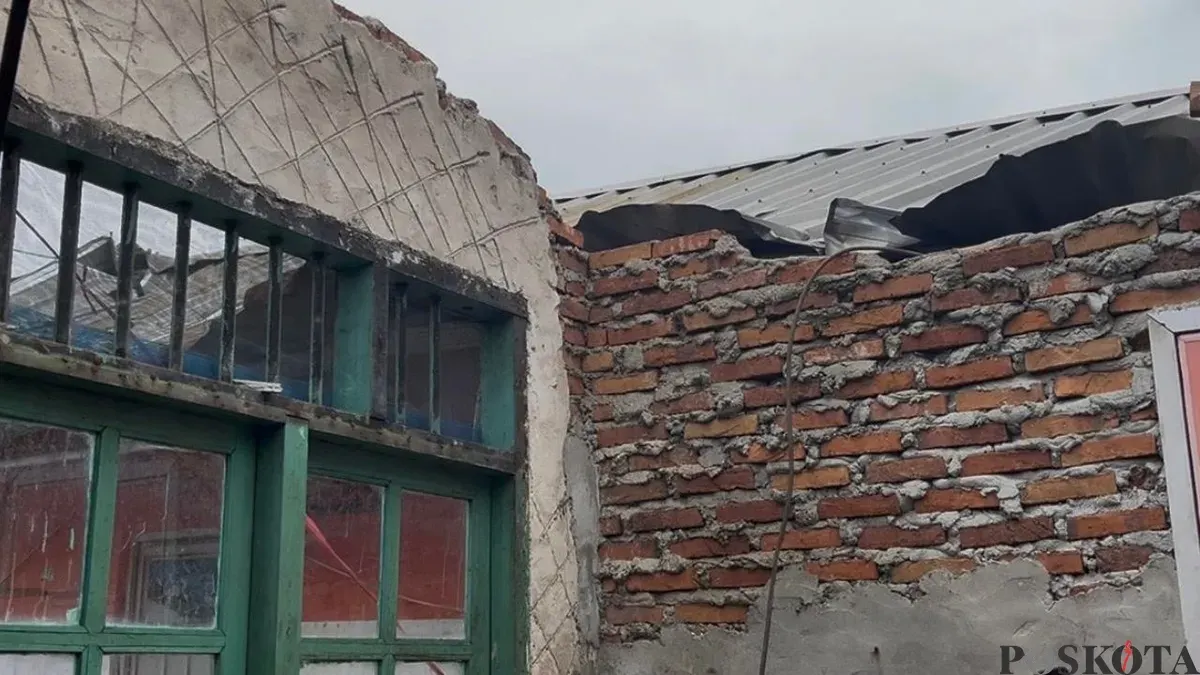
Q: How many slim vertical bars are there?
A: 9